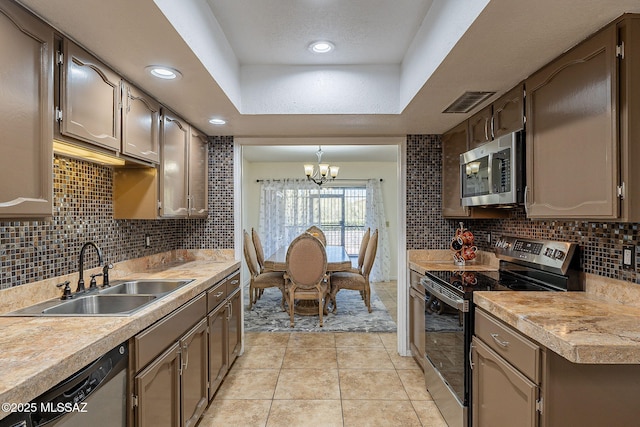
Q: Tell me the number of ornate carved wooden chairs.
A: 6